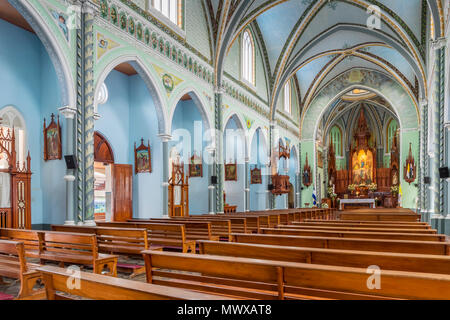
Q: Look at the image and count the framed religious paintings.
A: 5